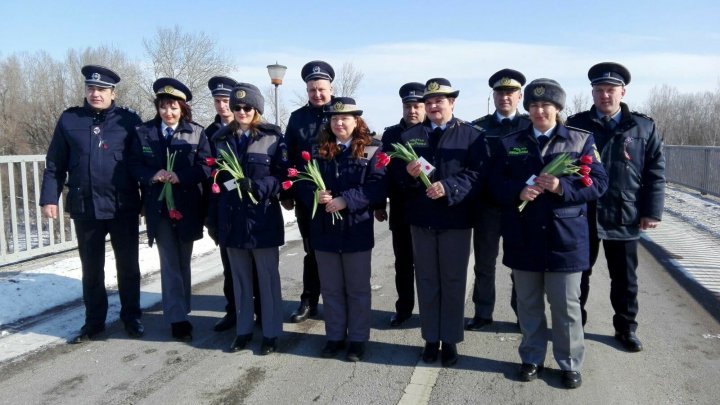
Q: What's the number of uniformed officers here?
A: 11